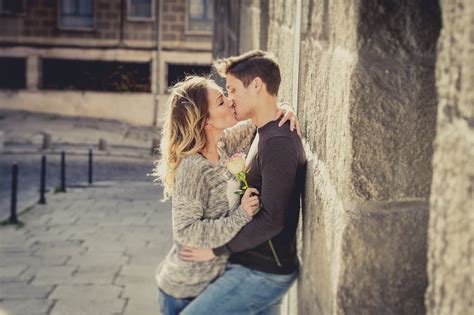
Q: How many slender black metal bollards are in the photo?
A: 4